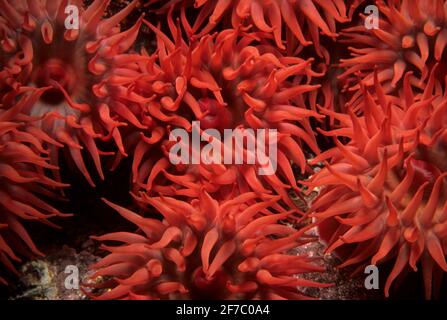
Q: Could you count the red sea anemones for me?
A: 7